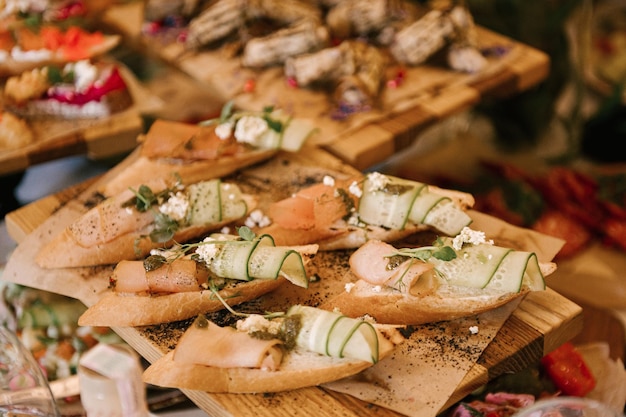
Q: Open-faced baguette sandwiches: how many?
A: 6